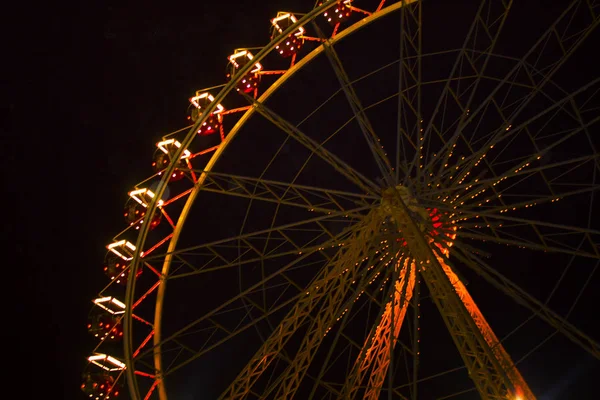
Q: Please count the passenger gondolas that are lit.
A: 9